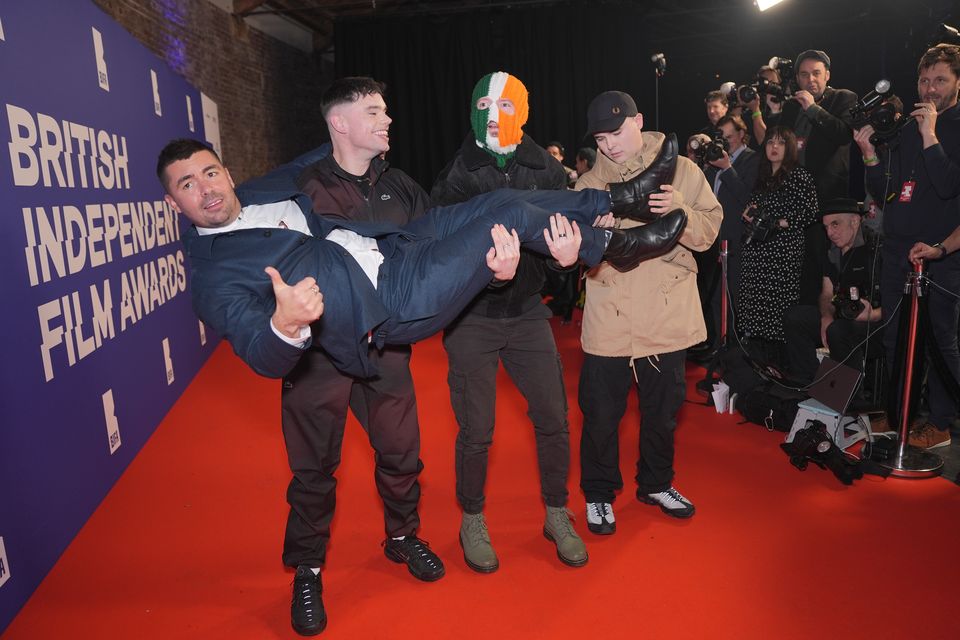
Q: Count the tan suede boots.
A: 2